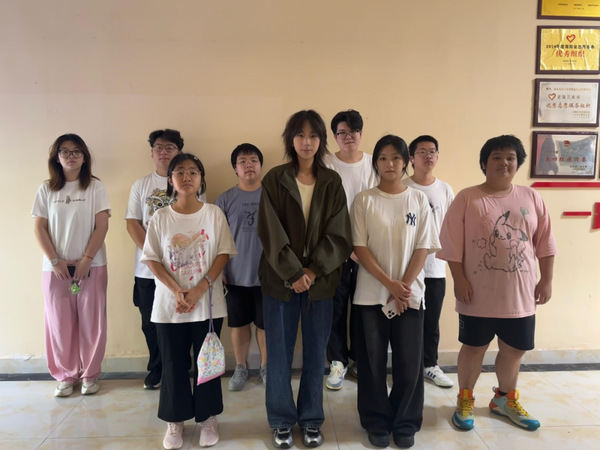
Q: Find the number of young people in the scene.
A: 9